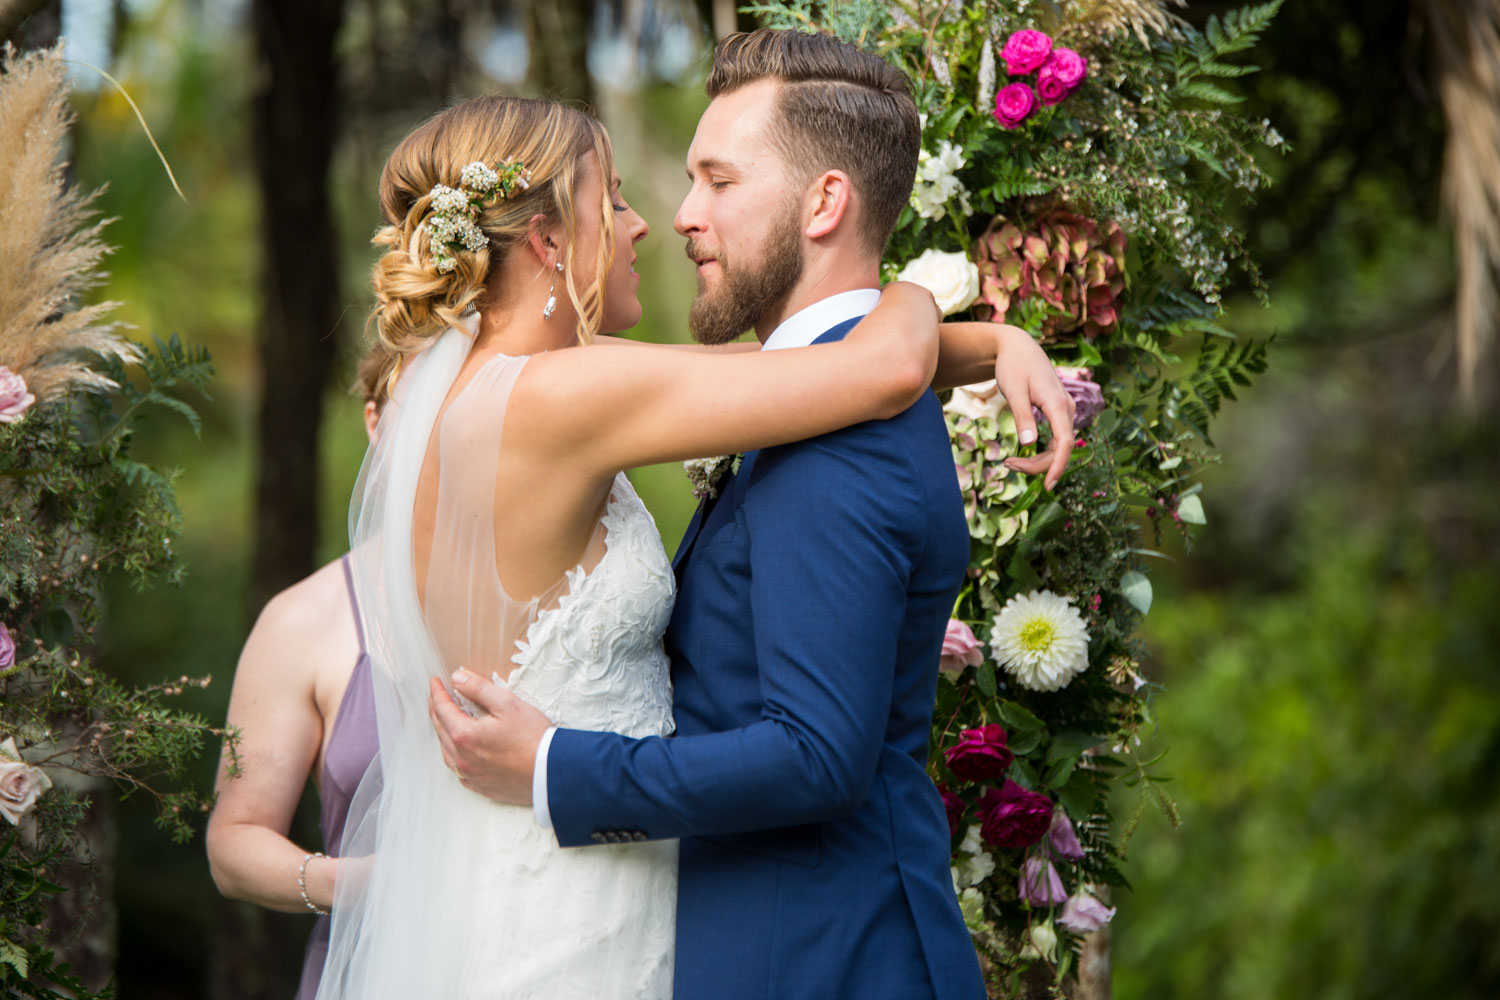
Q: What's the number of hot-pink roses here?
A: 4